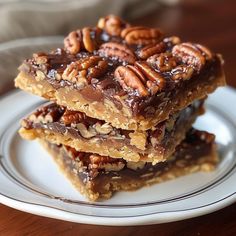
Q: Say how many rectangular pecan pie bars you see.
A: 3